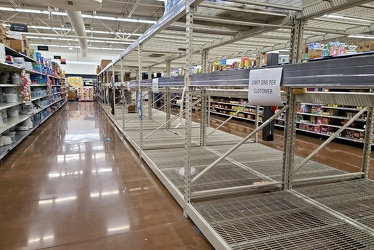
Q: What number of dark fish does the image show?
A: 0